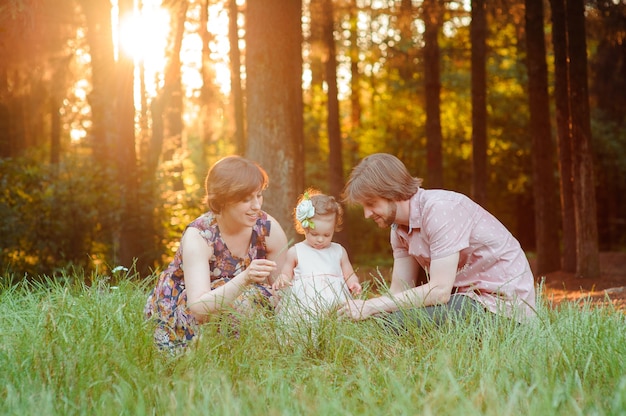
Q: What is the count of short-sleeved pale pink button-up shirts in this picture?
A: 1